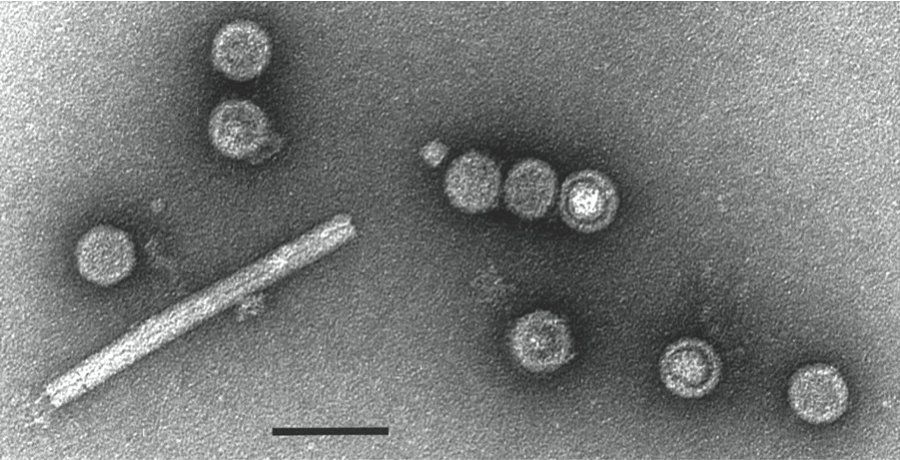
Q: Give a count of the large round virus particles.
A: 9